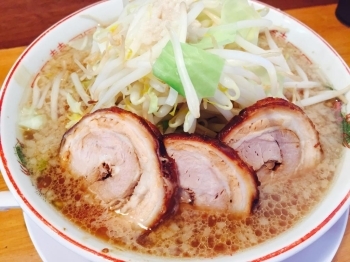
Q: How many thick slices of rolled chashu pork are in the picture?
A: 3